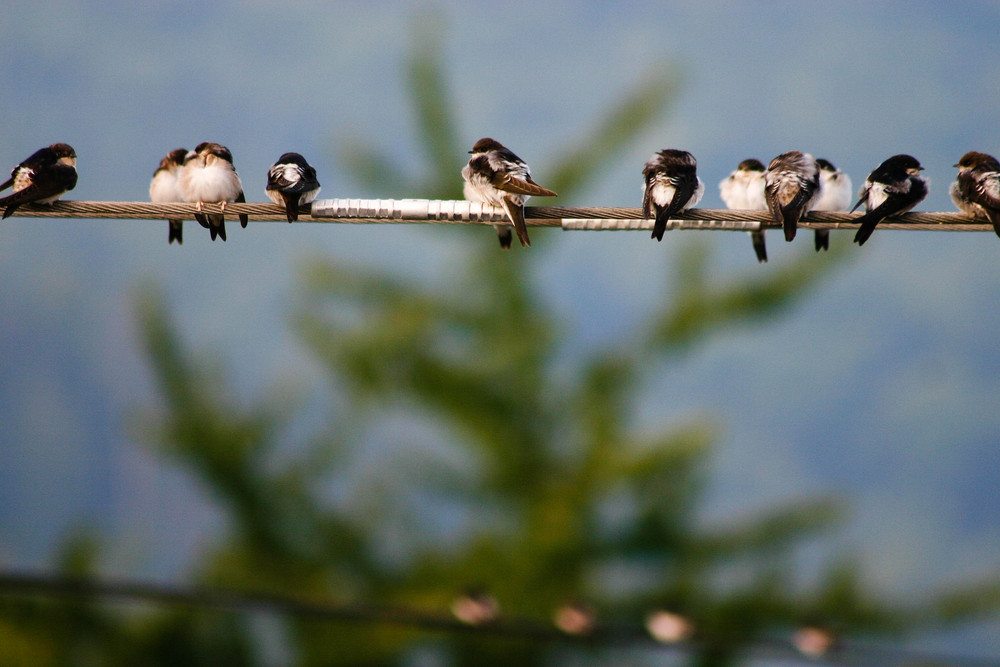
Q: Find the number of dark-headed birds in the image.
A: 11